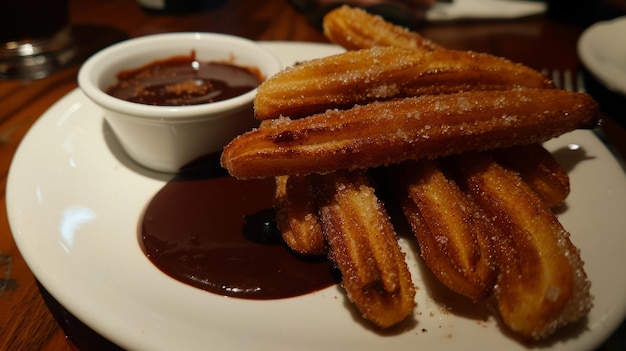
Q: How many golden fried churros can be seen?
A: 8